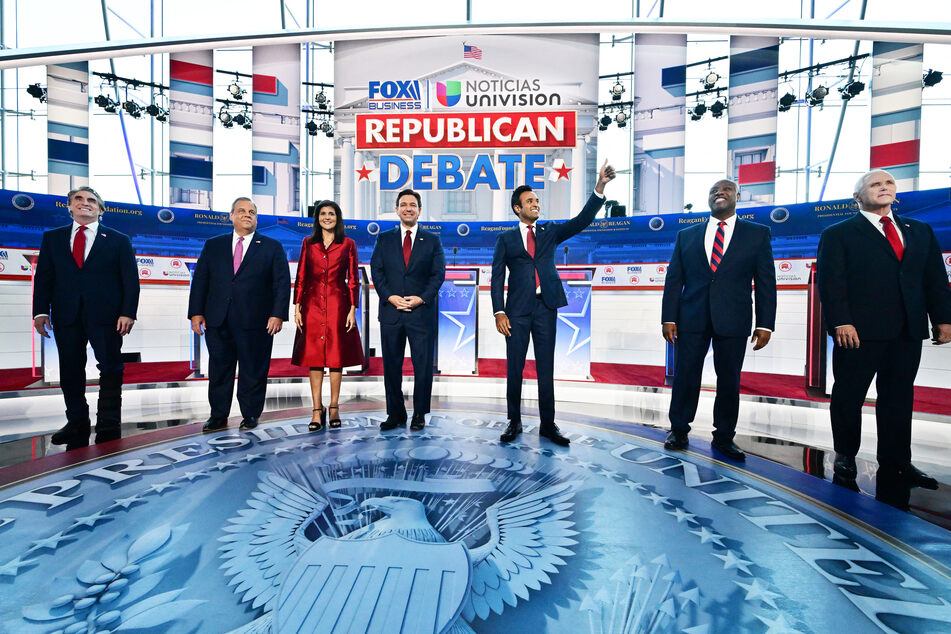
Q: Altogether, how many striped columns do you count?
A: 6